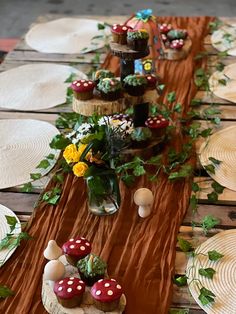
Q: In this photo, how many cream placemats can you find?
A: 8